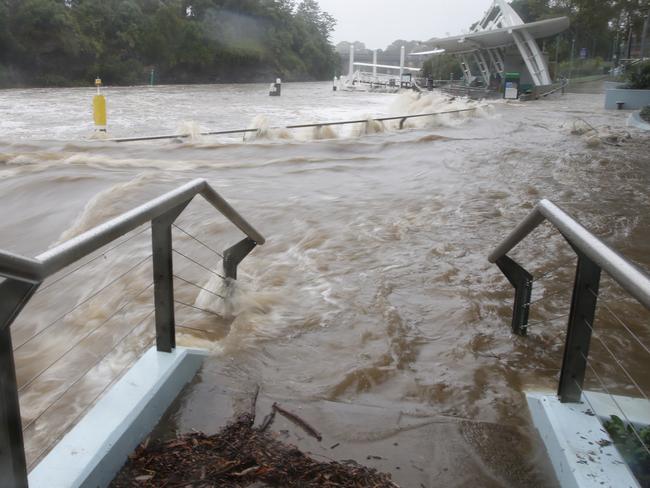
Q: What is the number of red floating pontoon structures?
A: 0